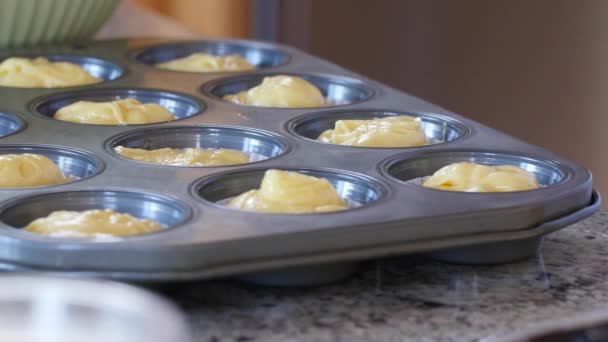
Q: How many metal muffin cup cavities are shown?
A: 11